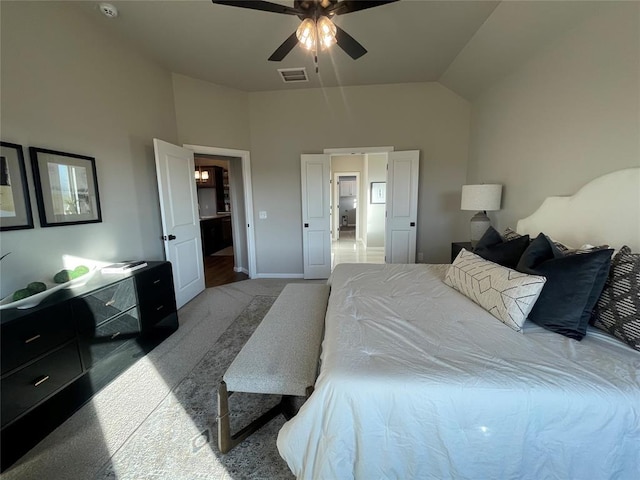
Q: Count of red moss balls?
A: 0